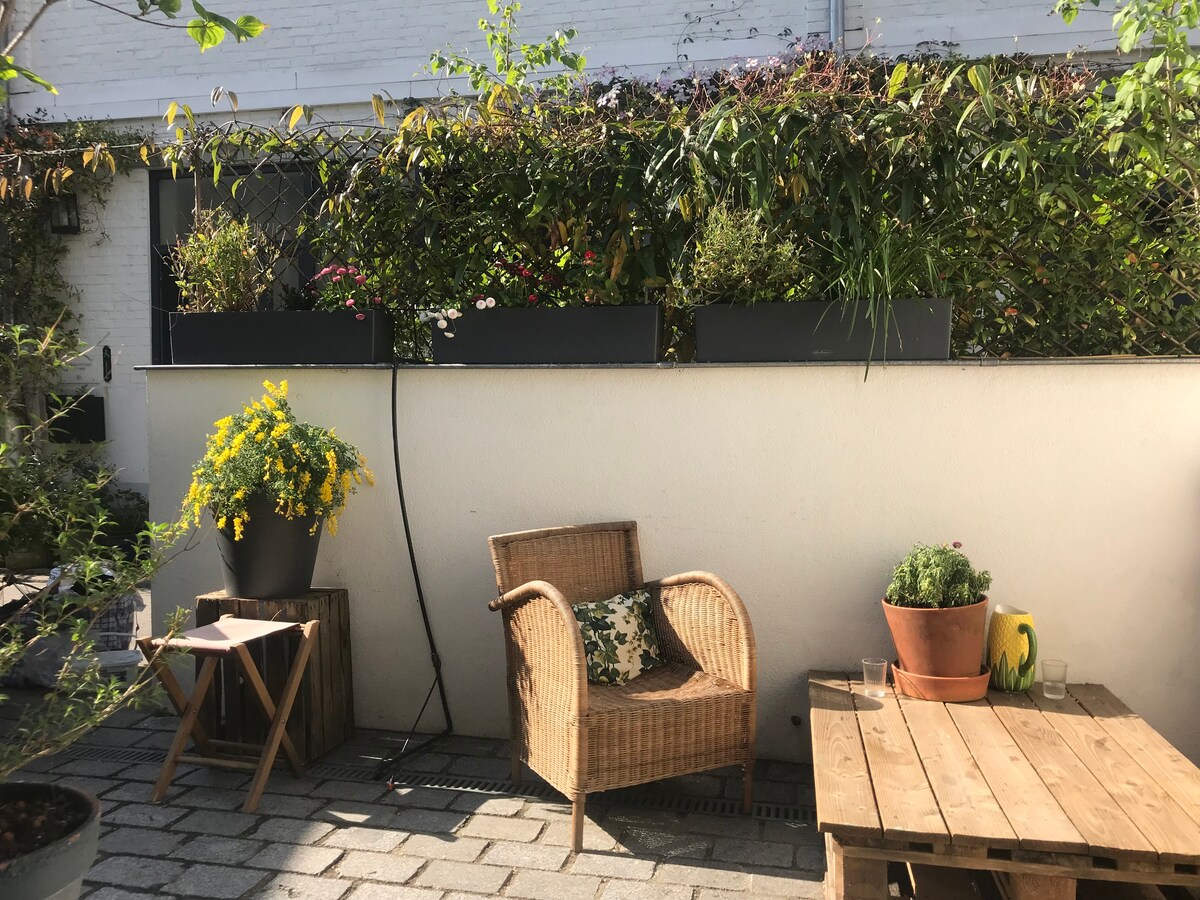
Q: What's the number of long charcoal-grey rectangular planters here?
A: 3